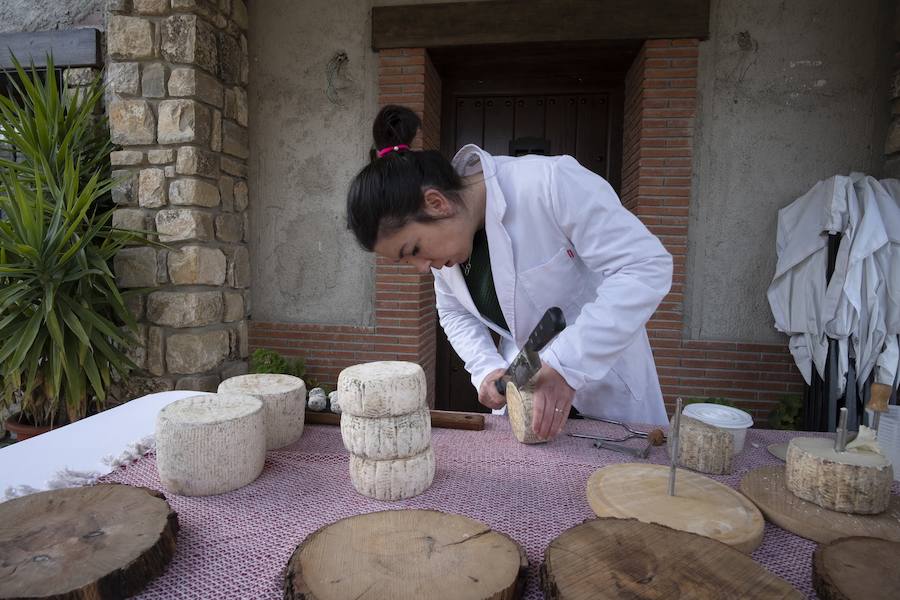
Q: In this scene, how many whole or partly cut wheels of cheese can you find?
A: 8